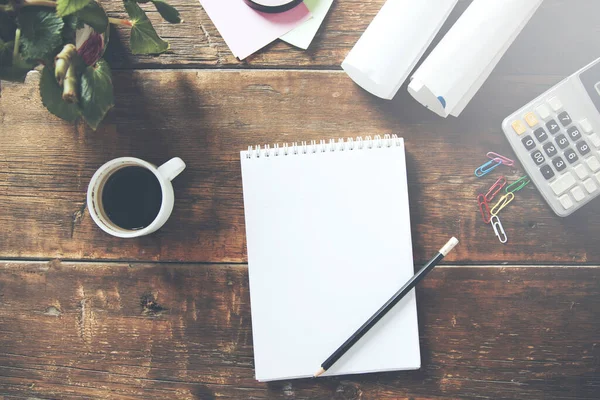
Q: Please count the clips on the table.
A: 7